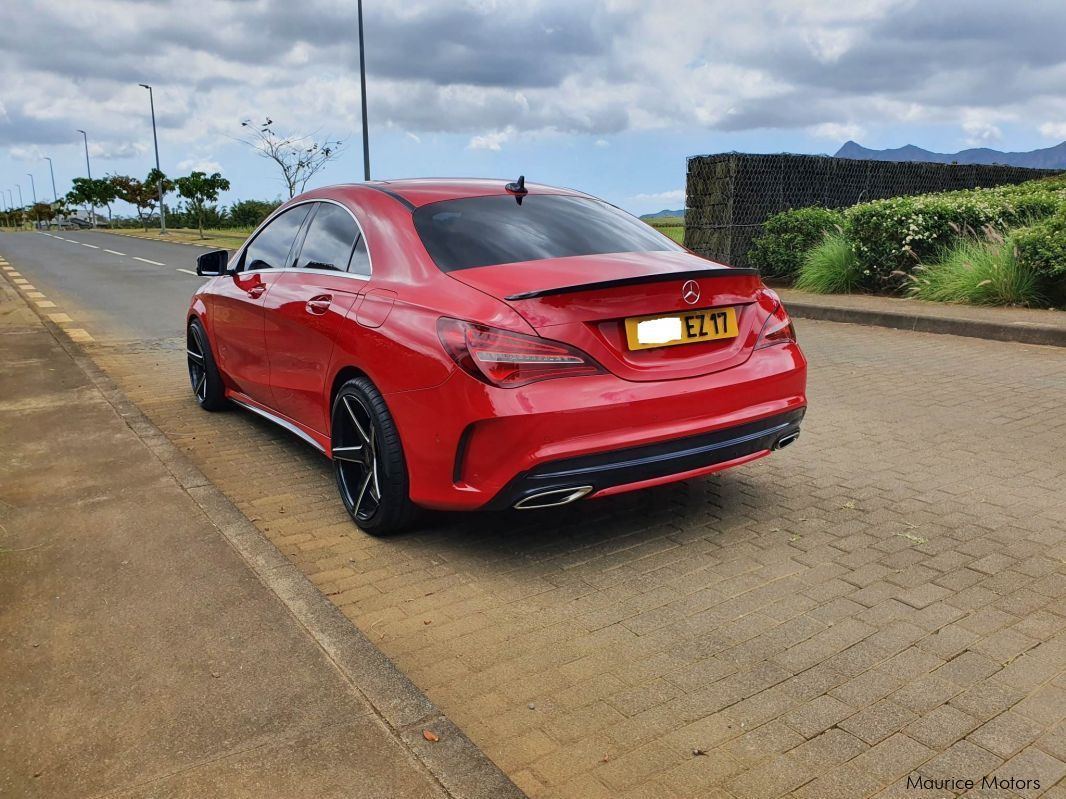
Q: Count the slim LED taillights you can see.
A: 2